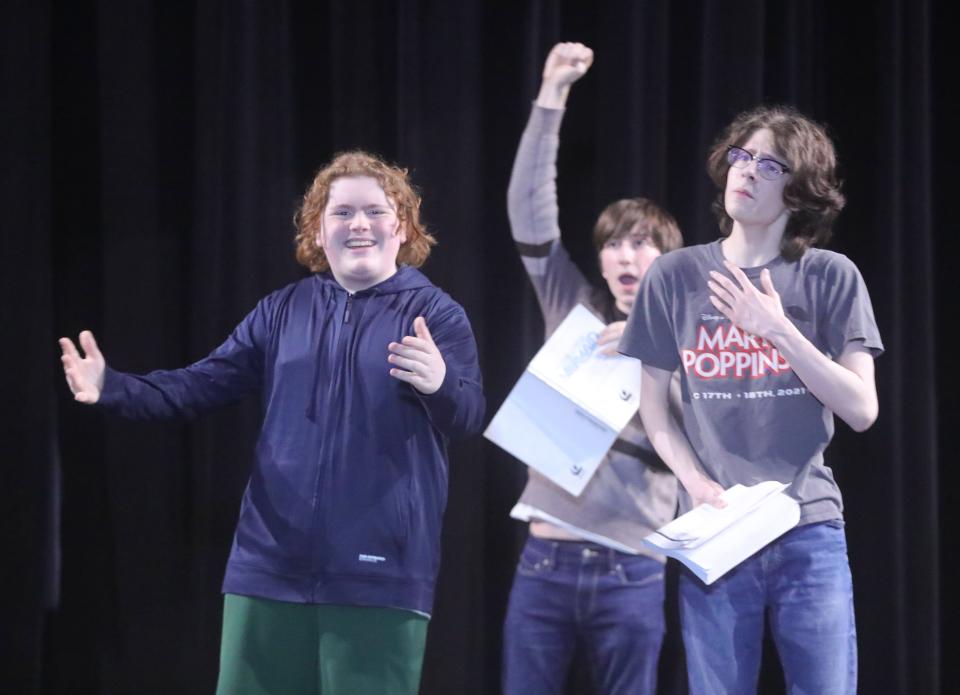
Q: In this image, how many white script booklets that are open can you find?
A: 2